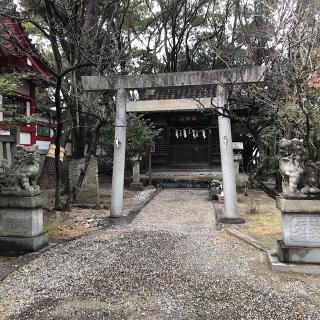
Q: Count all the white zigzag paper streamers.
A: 4